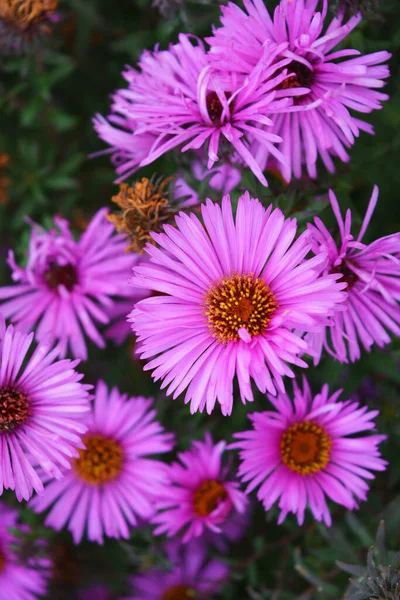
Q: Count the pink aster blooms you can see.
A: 11